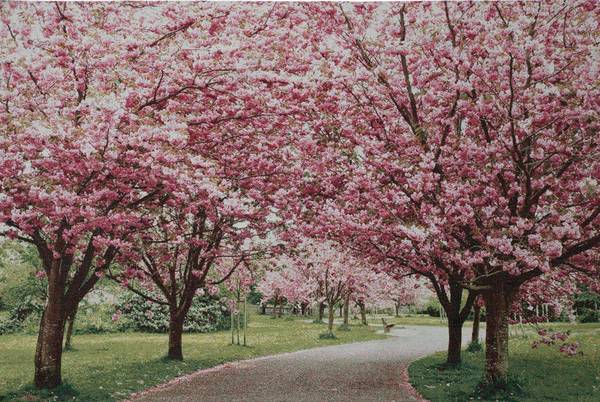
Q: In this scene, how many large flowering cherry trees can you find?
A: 4